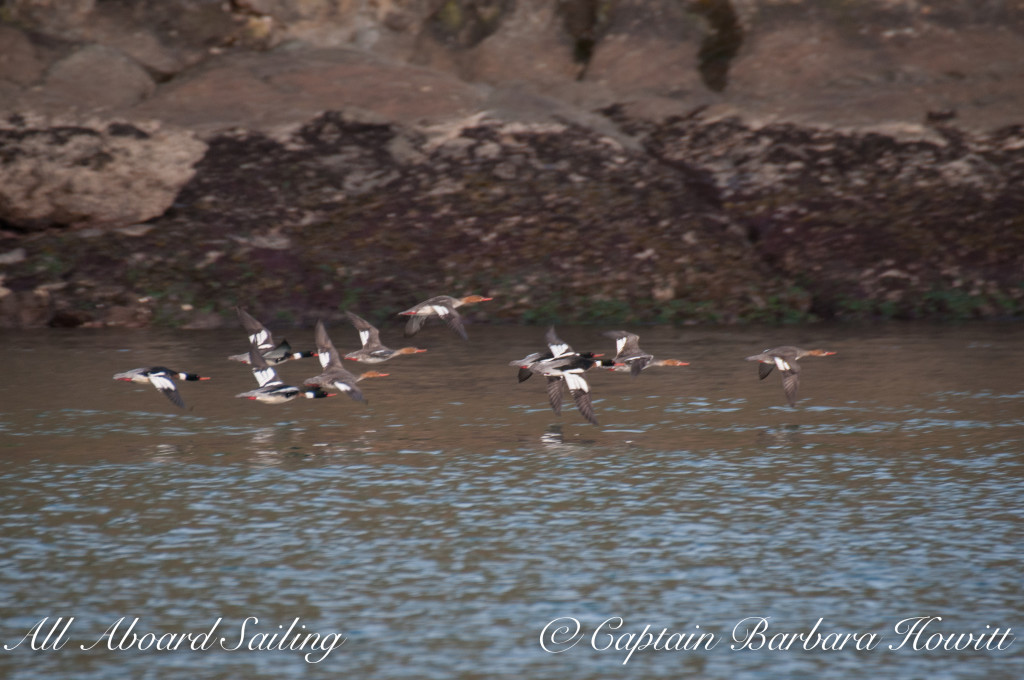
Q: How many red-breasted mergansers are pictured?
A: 10